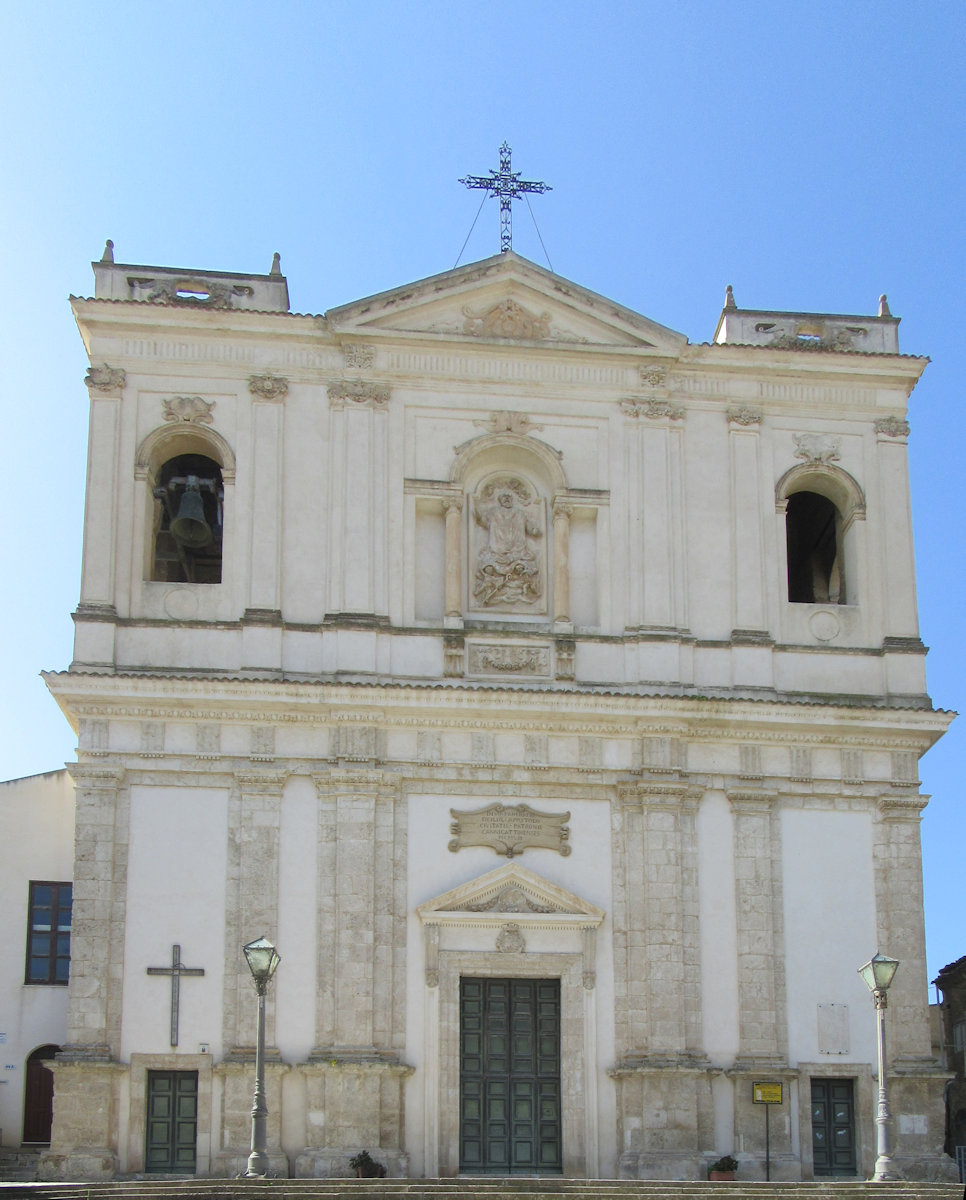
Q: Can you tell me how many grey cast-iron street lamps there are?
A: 2